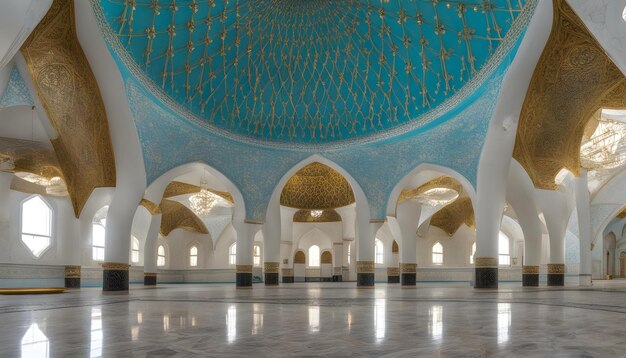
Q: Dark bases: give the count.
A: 12